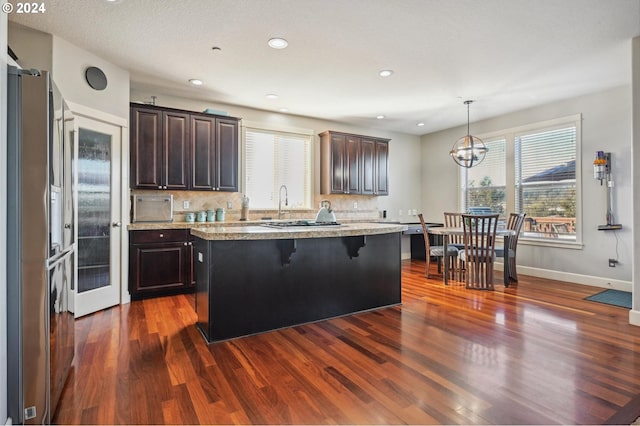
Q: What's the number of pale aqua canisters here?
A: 4